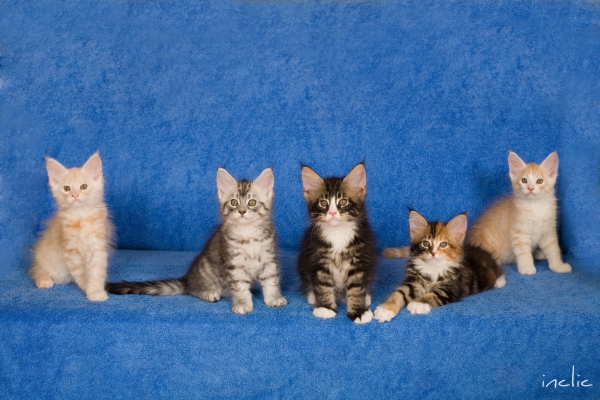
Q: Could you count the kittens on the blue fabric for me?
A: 5